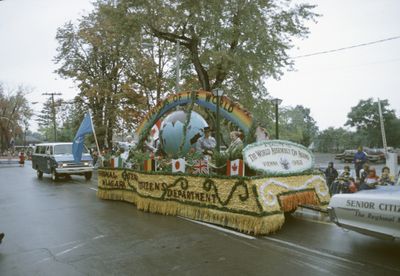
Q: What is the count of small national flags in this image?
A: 5